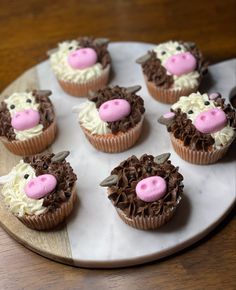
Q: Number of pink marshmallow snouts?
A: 7